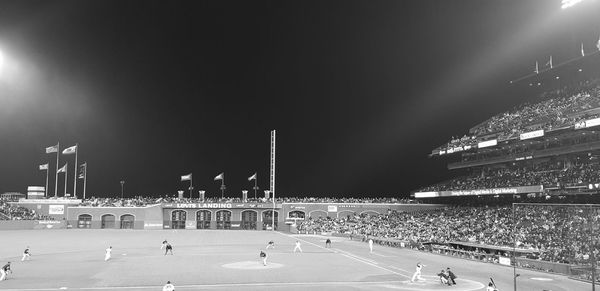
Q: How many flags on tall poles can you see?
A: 8